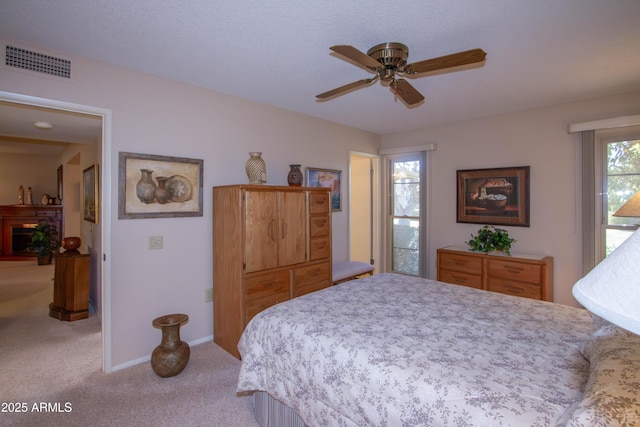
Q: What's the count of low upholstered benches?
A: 1